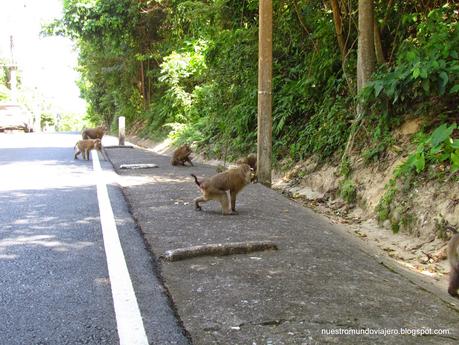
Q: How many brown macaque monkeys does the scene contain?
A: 6